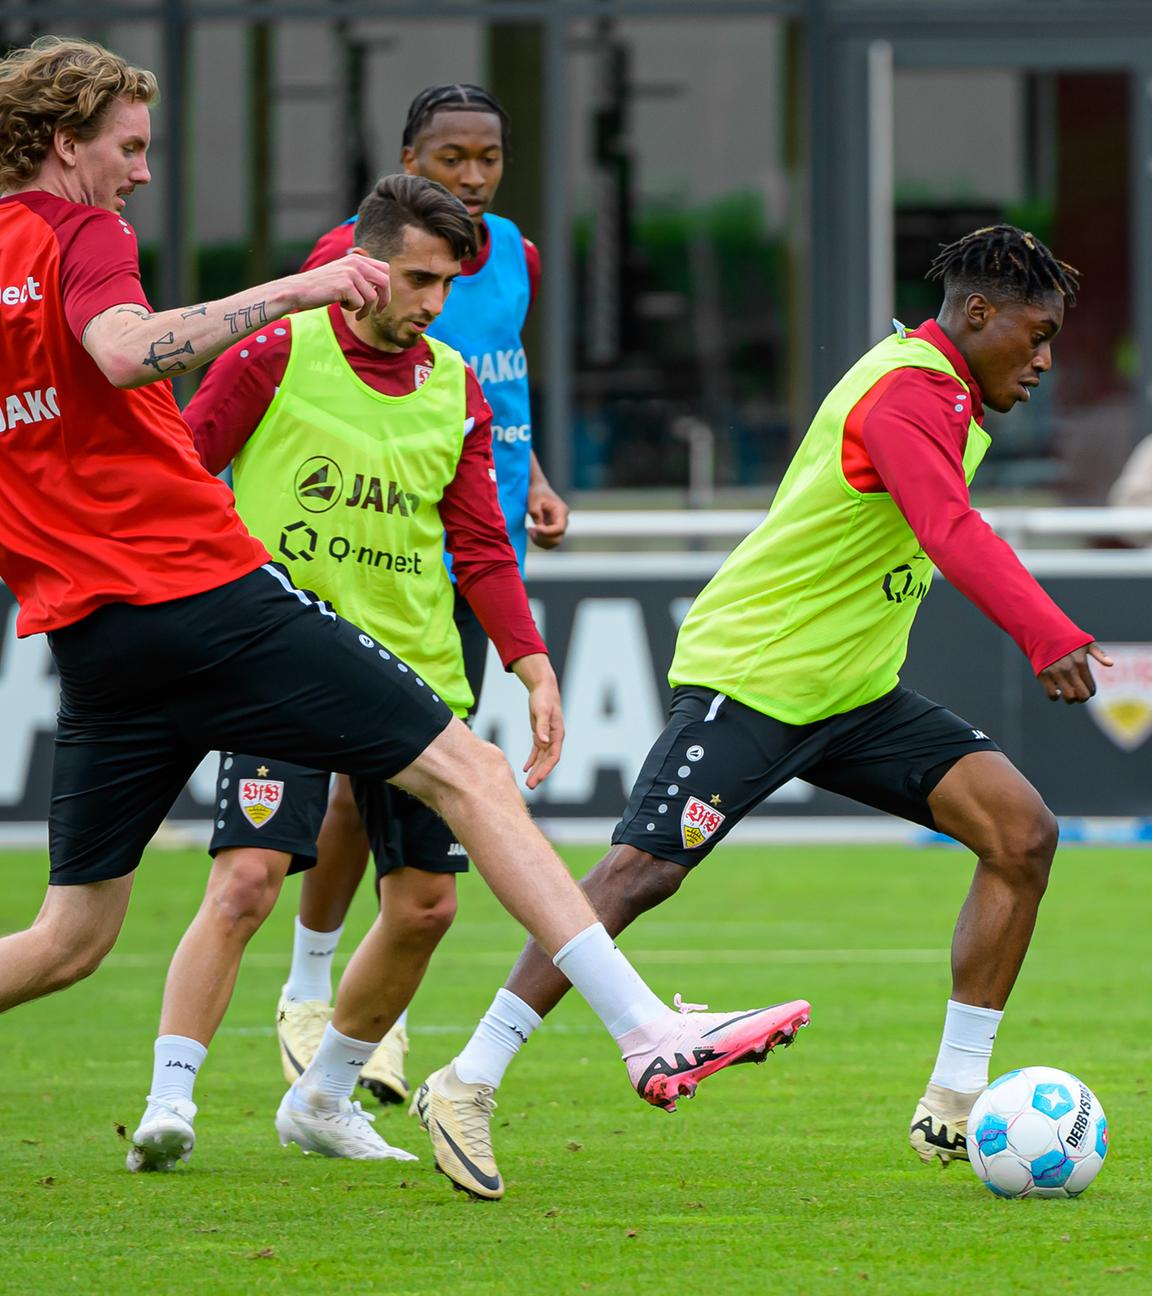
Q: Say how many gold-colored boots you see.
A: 4